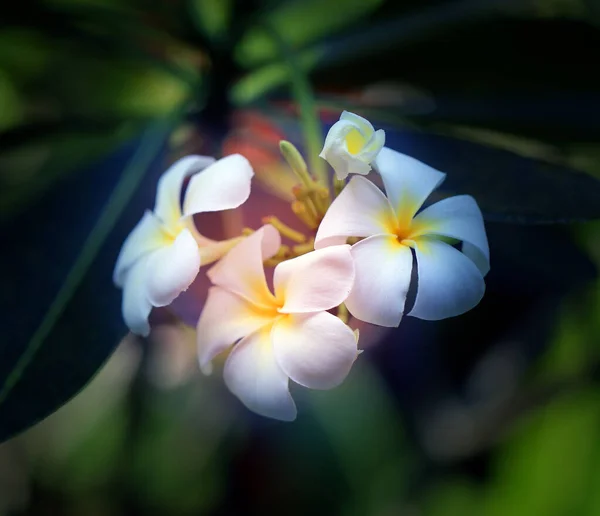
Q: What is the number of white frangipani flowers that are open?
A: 3